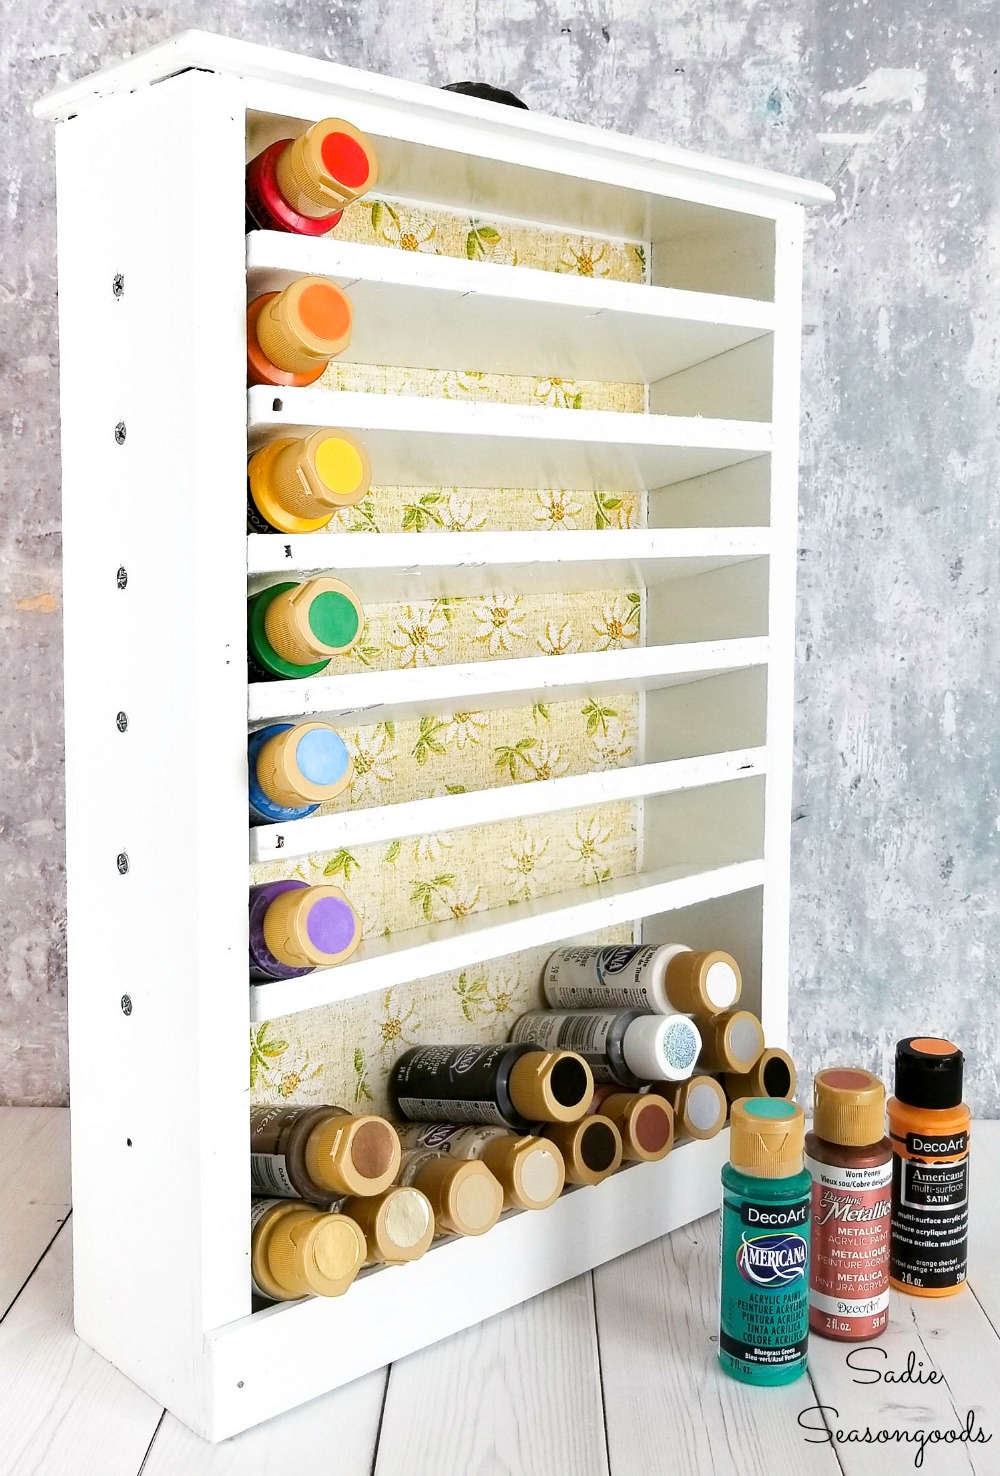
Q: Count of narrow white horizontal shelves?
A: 6